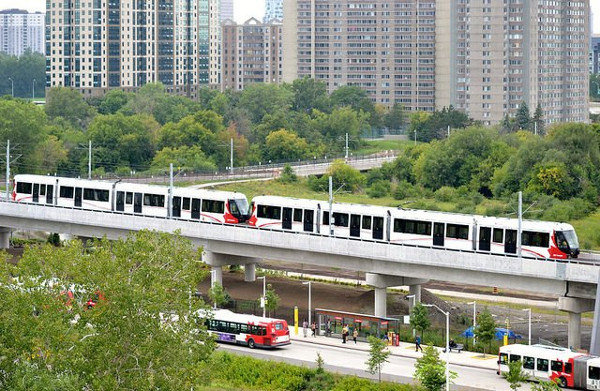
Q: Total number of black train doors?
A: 14